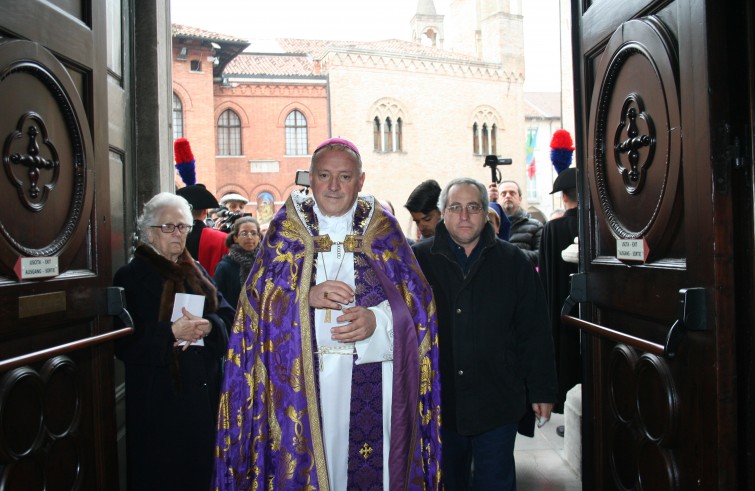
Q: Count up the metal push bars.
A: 2